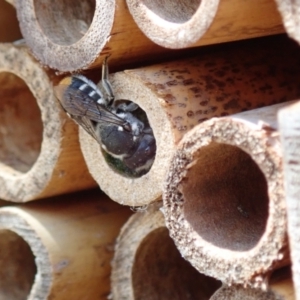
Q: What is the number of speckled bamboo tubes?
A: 1